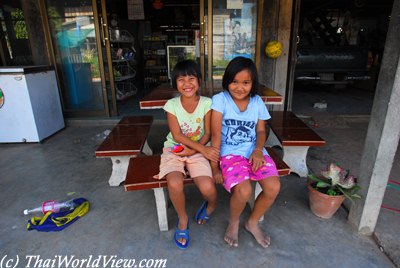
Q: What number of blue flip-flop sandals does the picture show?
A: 2